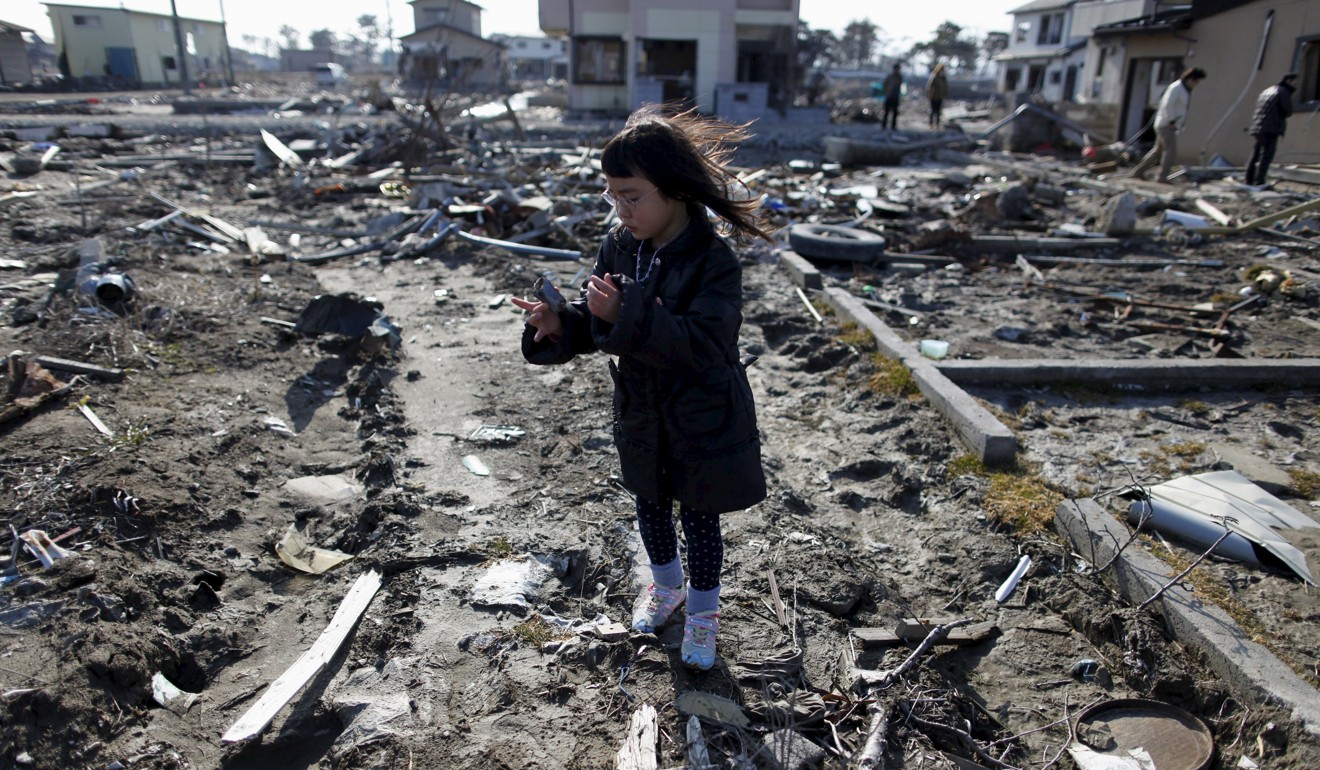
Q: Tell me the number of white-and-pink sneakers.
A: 2